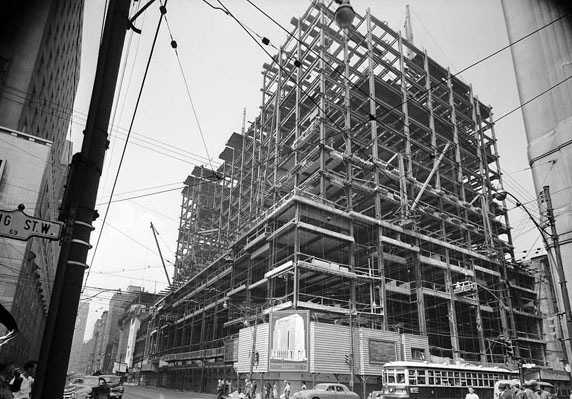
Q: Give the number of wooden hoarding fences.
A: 1